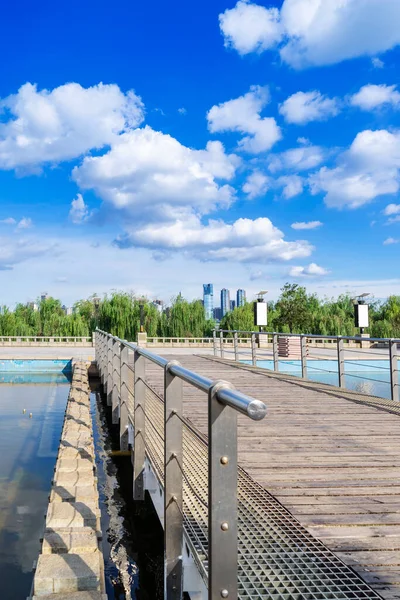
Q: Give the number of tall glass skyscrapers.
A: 3